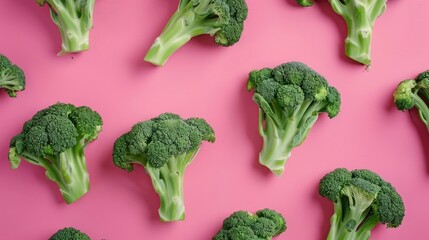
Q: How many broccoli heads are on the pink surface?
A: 11